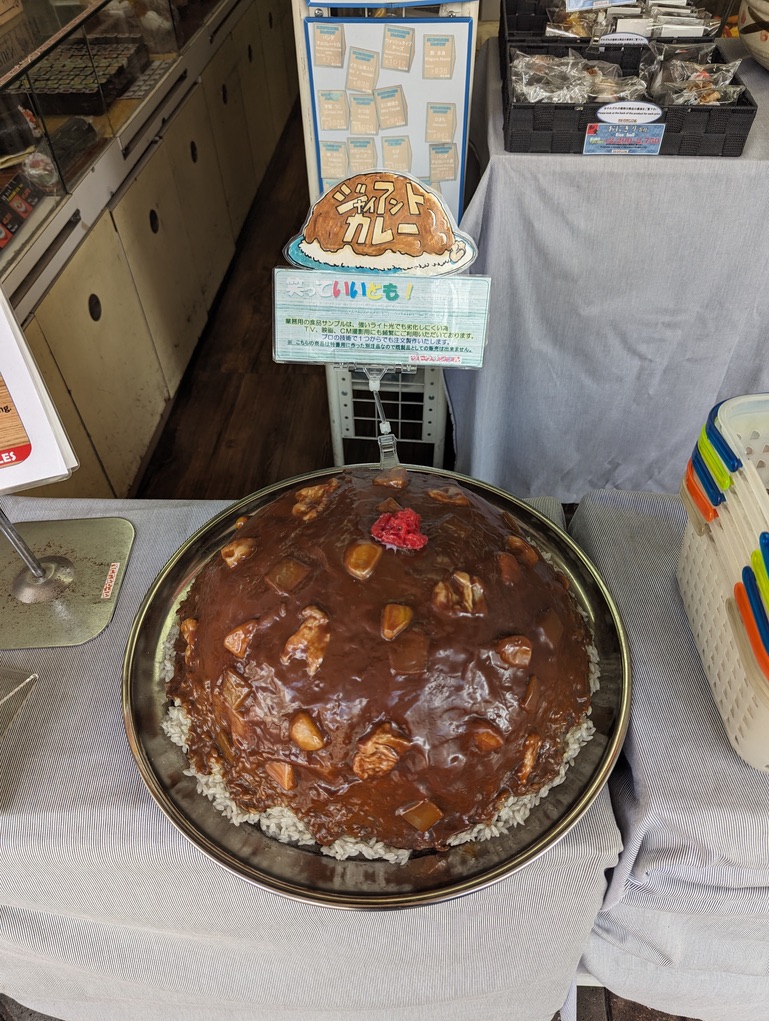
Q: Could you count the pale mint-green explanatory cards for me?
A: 1